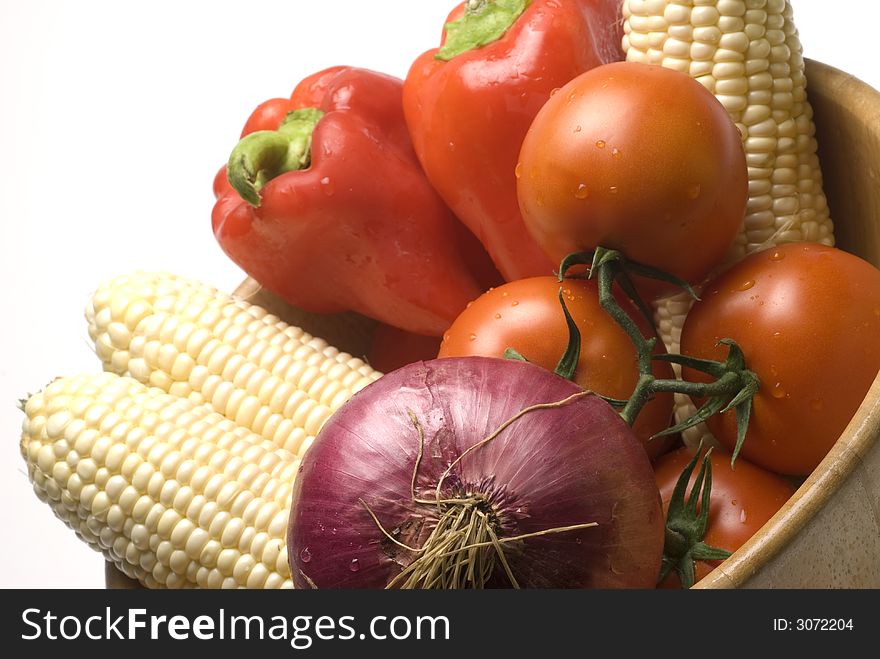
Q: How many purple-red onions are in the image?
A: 1